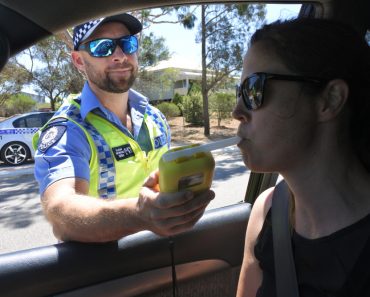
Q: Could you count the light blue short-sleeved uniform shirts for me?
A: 1